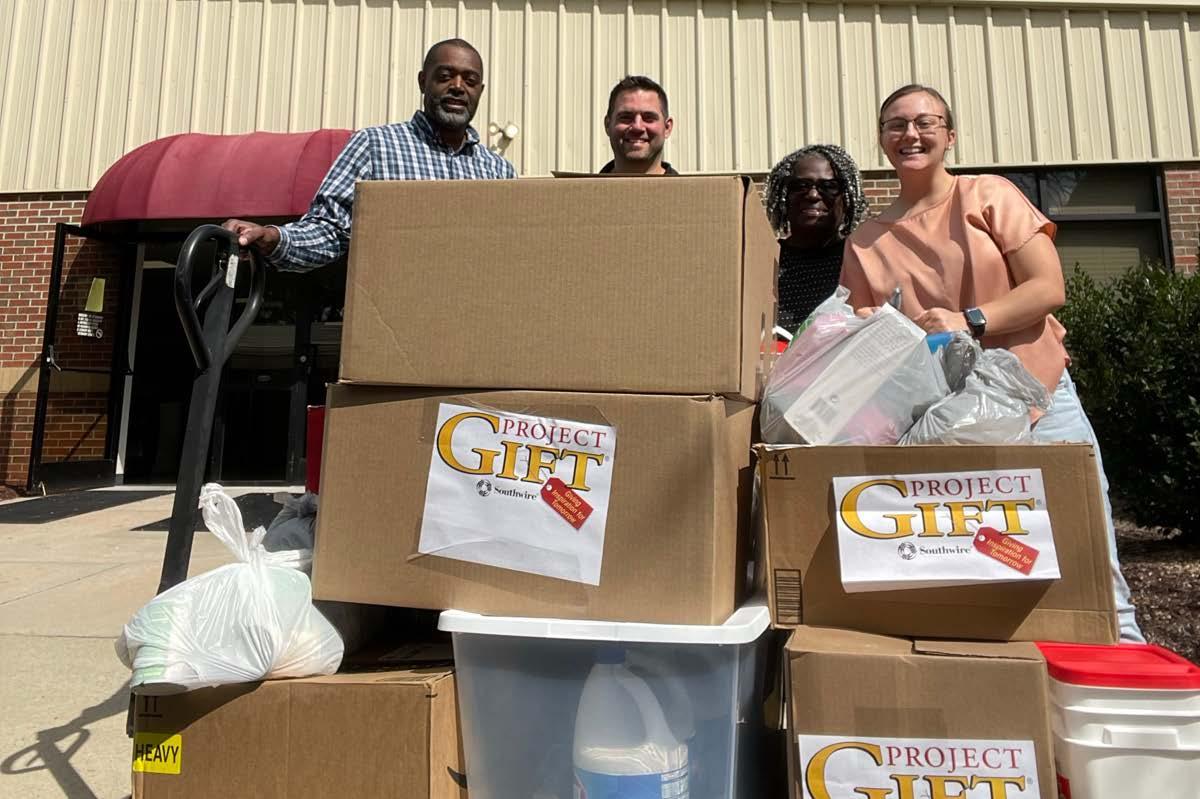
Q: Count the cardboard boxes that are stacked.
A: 5